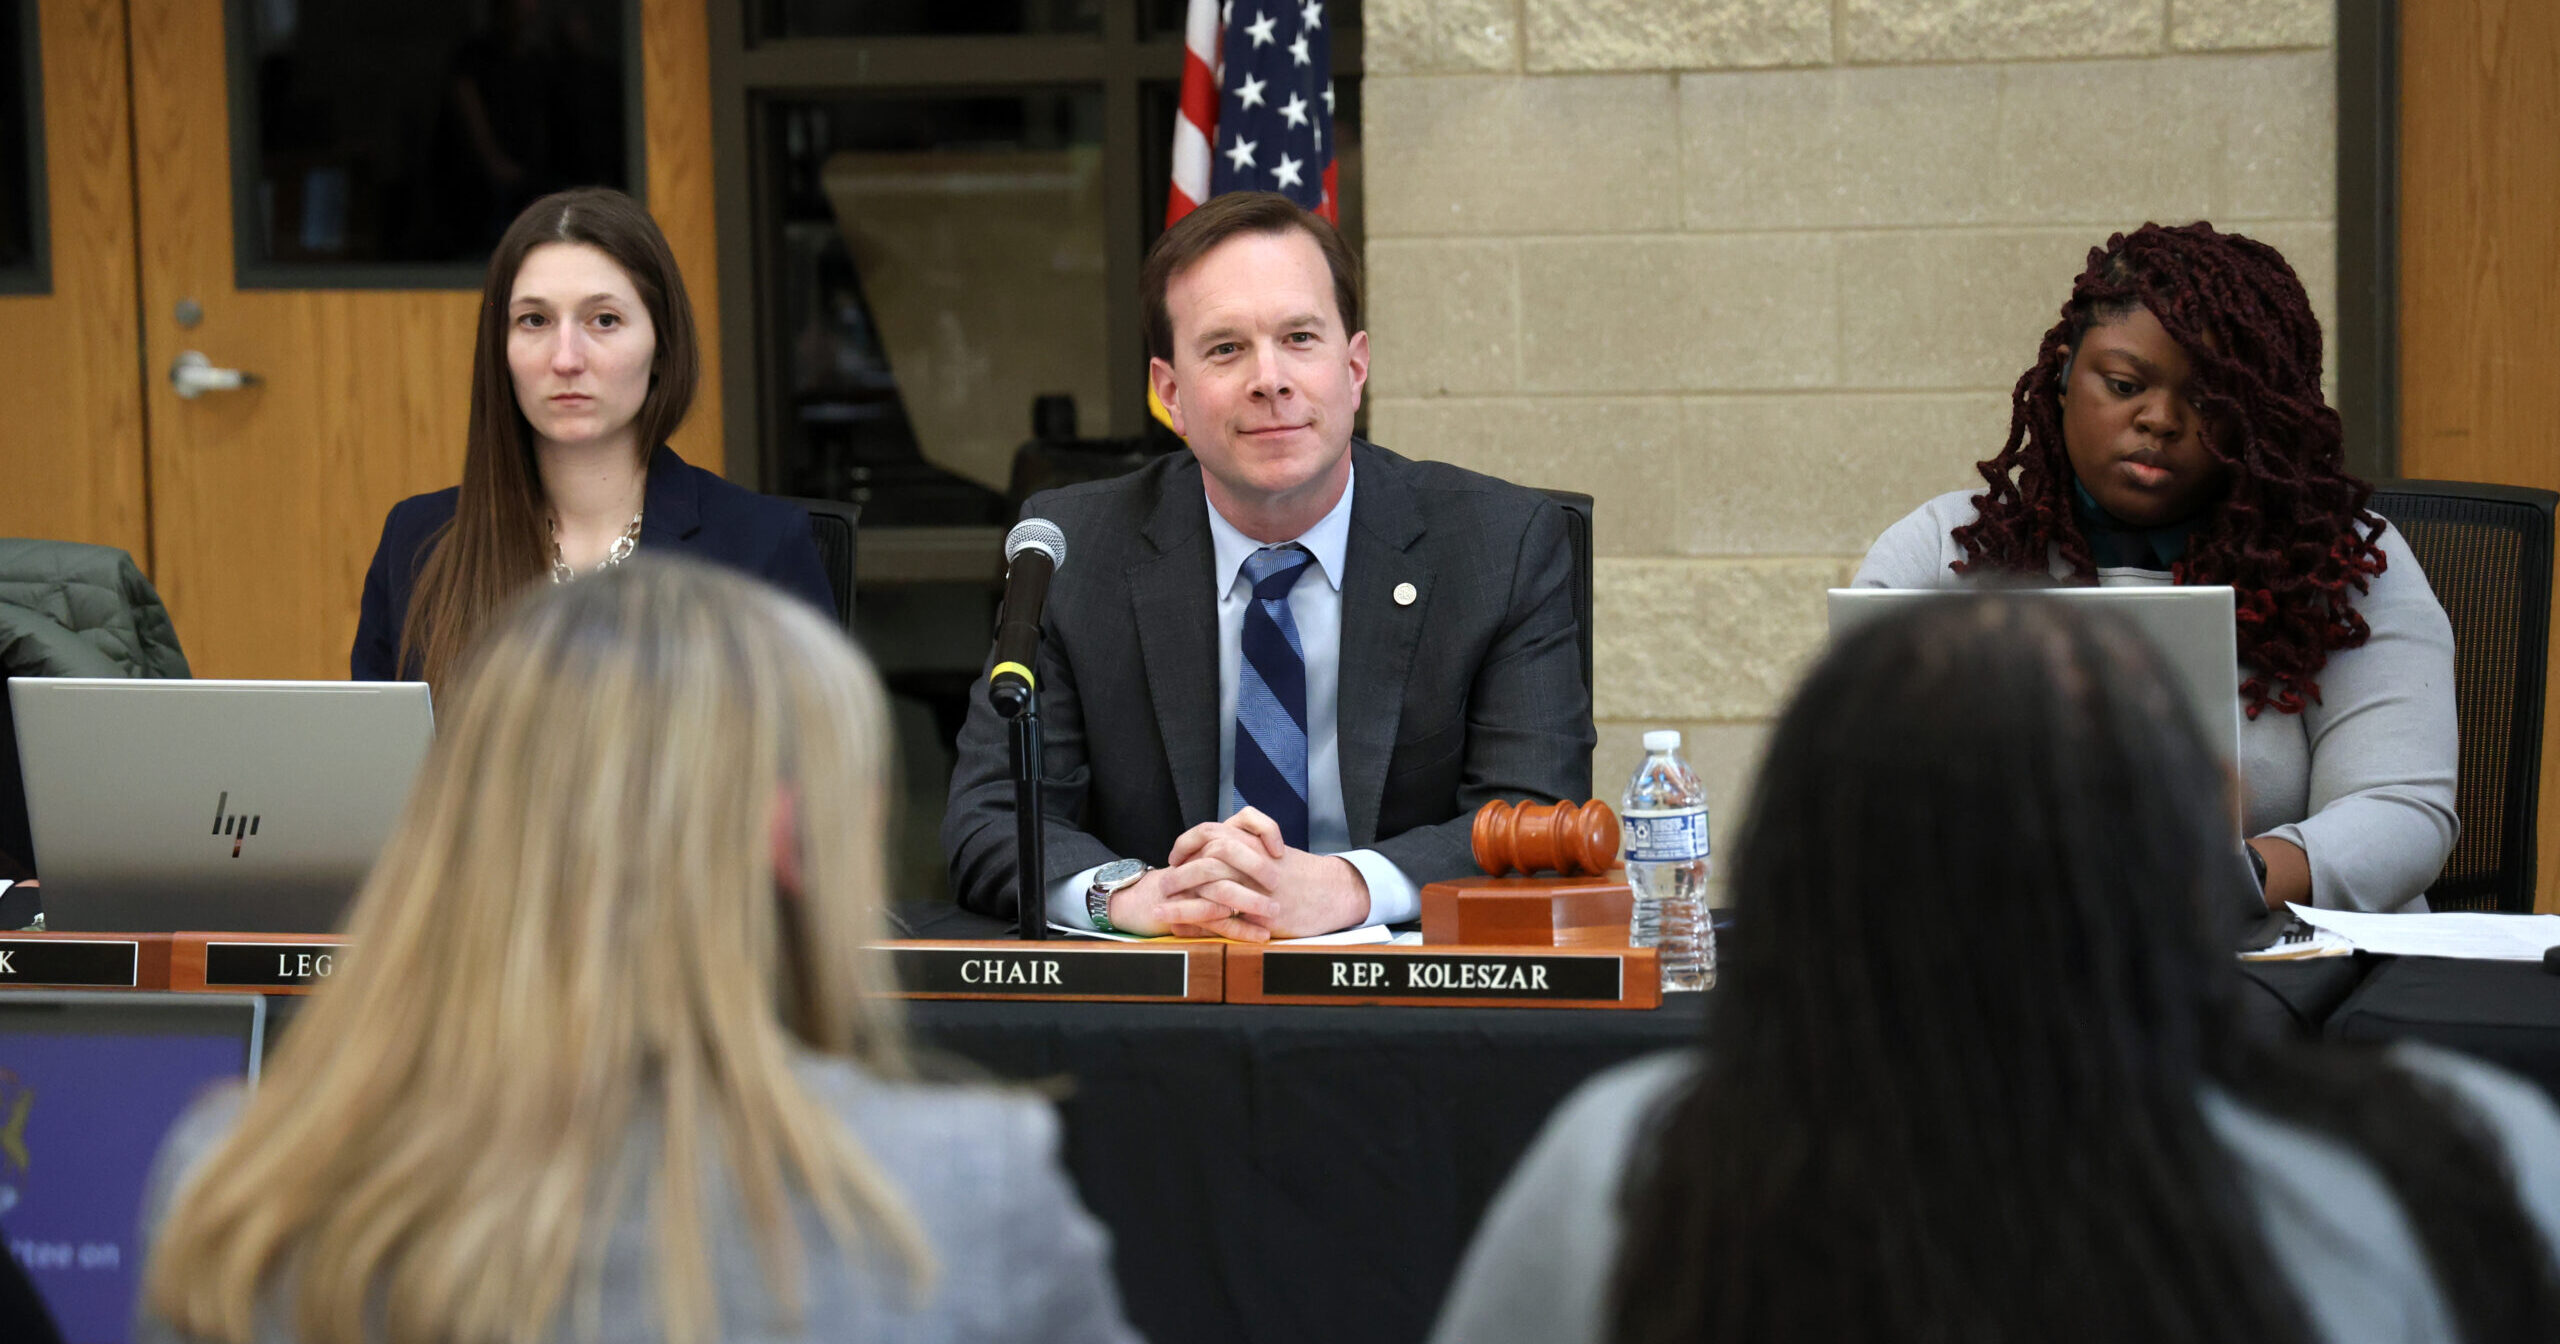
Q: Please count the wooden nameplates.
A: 4